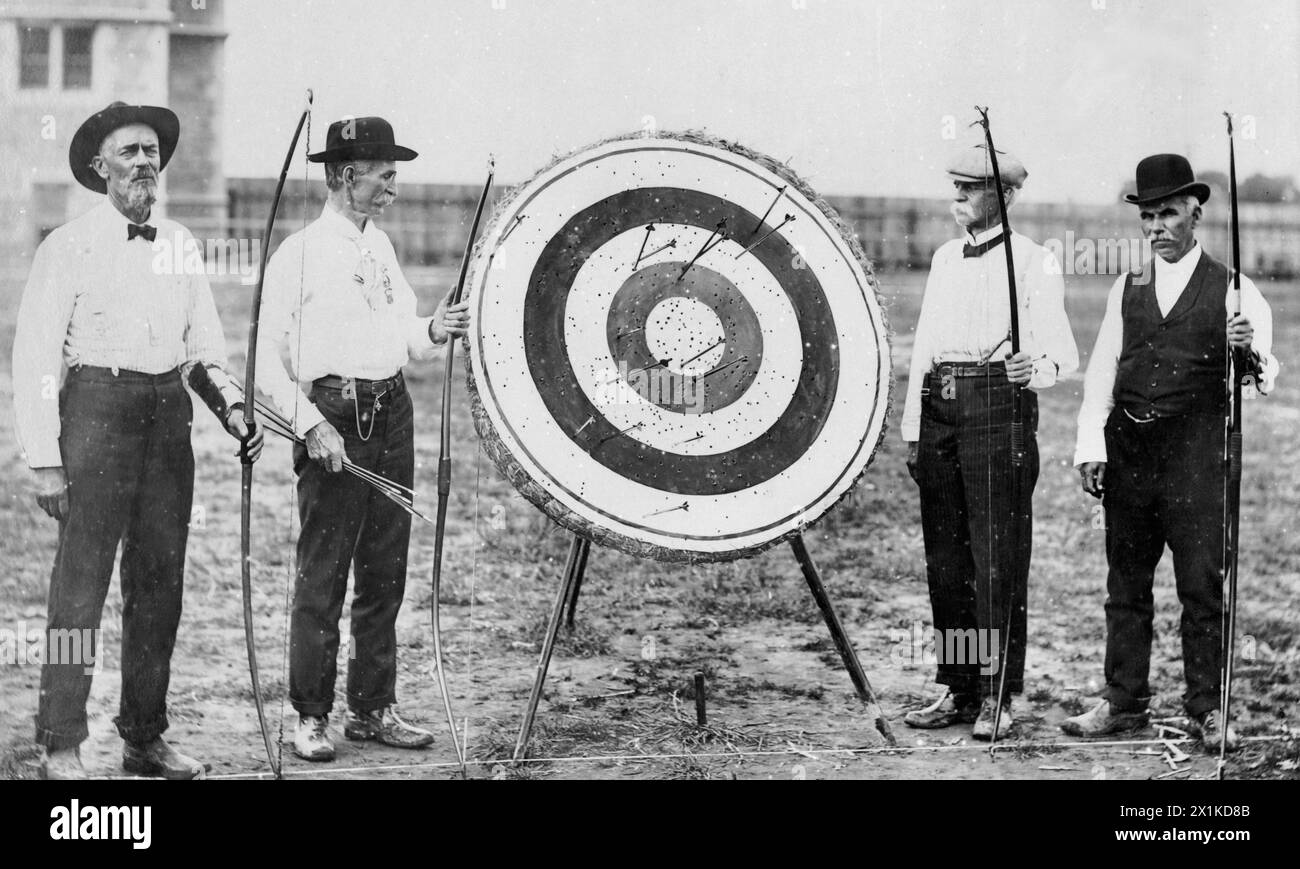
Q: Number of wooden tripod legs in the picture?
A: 3